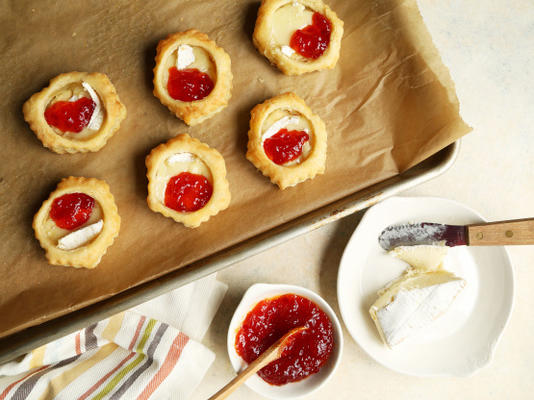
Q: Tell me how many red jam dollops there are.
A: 6